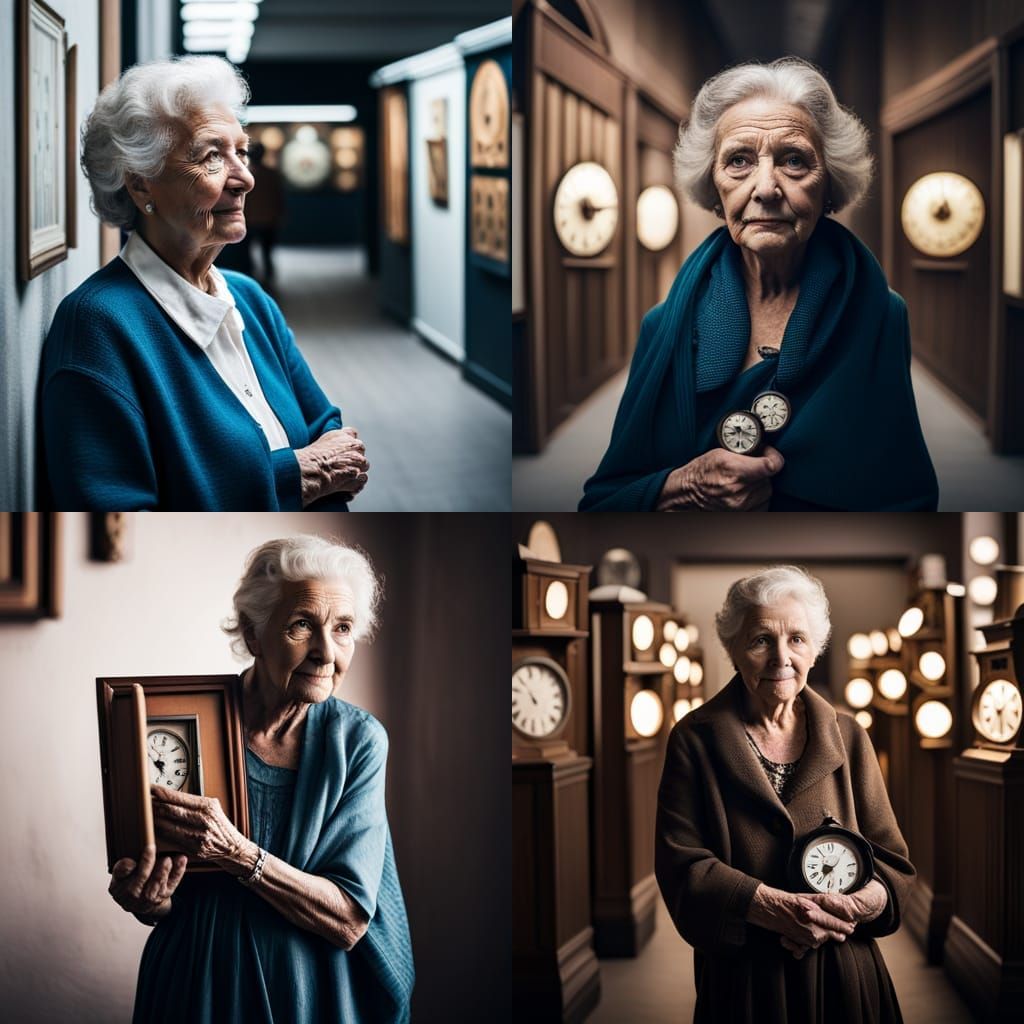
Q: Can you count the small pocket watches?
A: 2